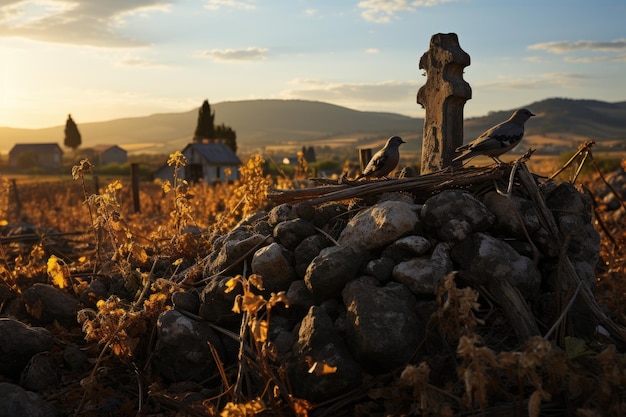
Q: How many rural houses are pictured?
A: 3